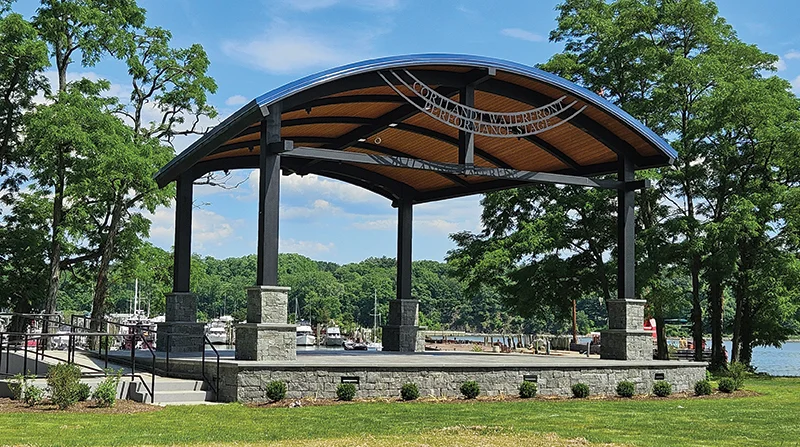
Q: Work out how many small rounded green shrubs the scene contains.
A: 10